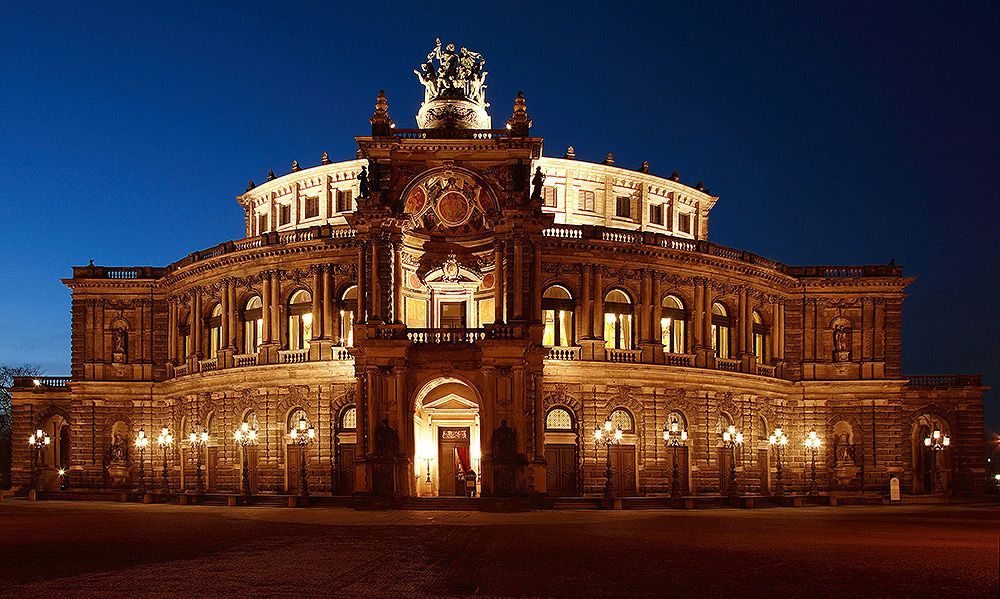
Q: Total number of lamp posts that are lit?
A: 12